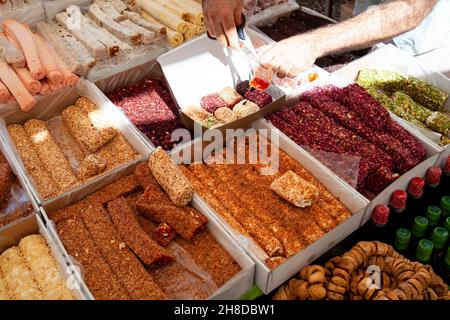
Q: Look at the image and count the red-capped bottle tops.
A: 5